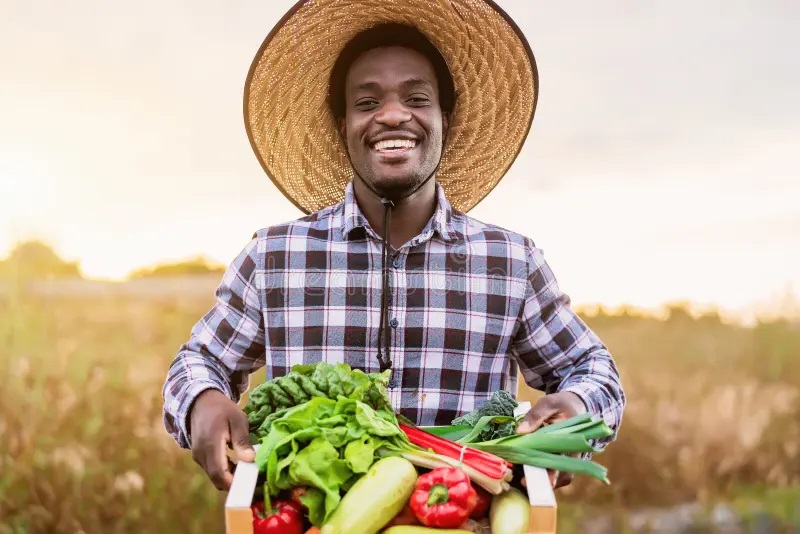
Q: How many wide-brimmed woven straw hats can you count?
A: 1